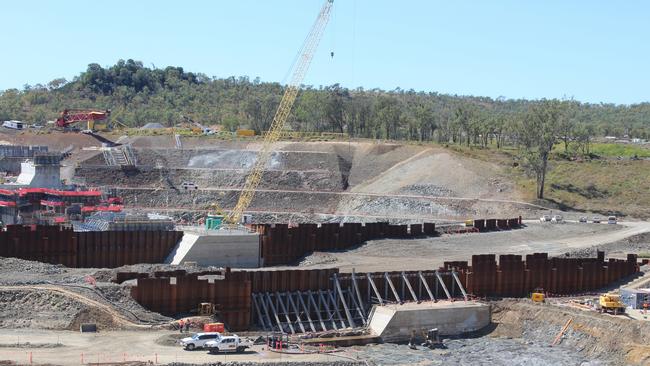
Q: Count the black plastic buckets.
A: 0